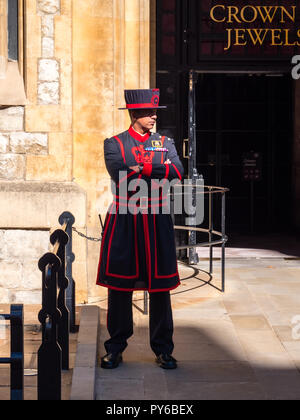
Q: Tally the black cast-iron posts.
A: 3